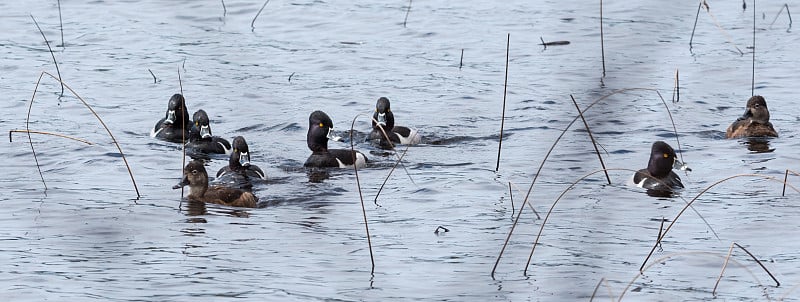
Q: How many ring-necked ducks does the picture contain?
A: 8